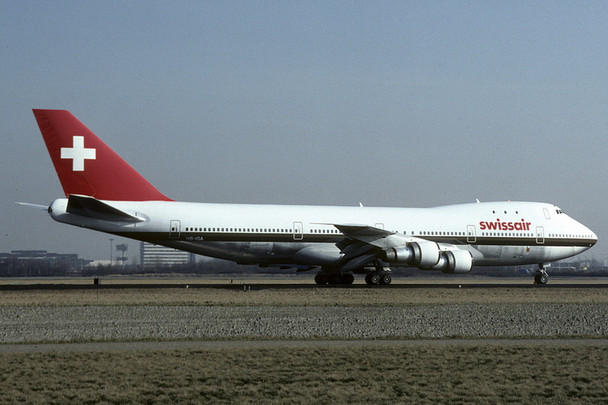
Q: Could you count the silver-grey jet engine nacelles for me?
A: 2